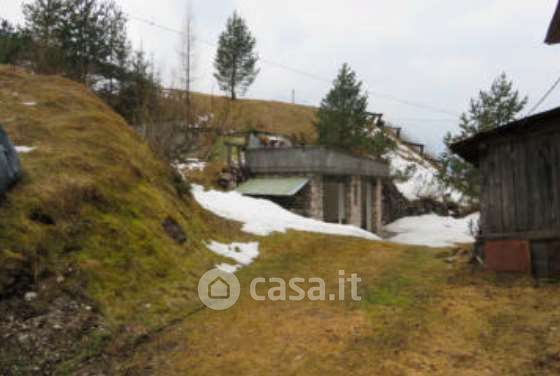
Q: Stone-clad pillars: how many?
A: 3